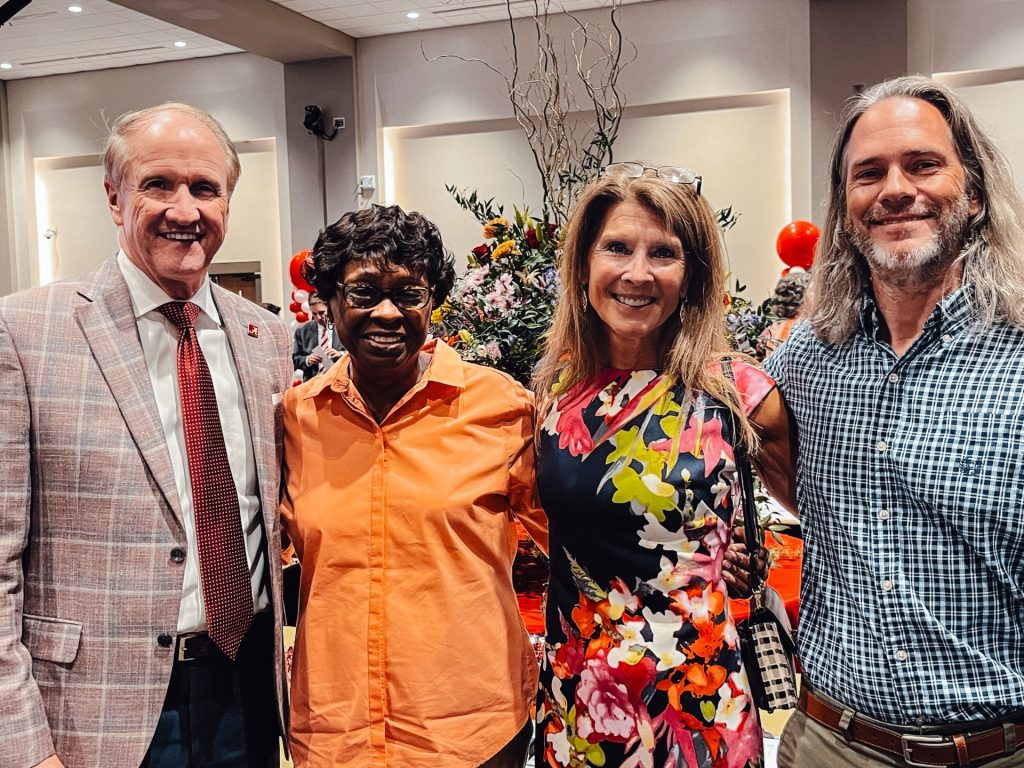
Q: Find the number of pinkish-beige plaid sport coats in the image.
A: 1